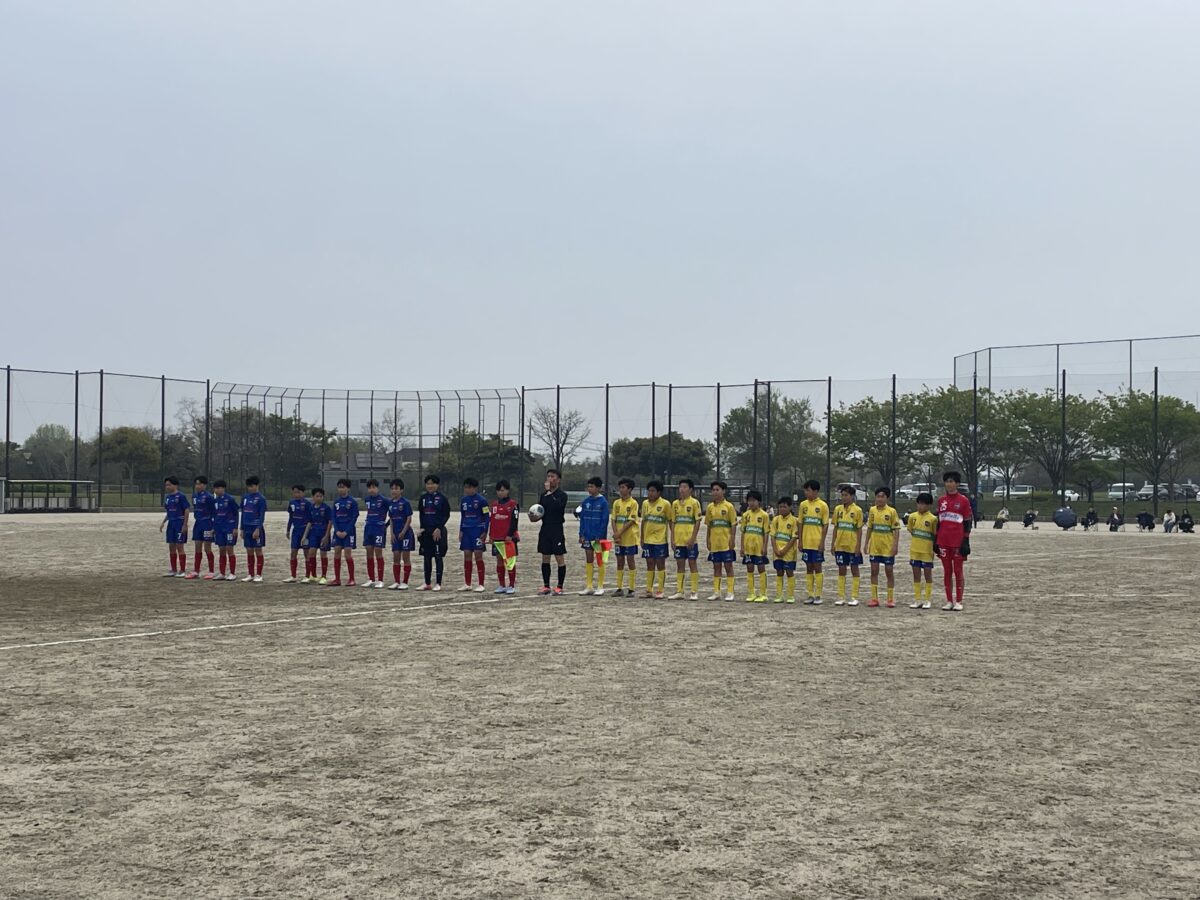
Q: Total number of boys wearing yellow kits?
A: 10